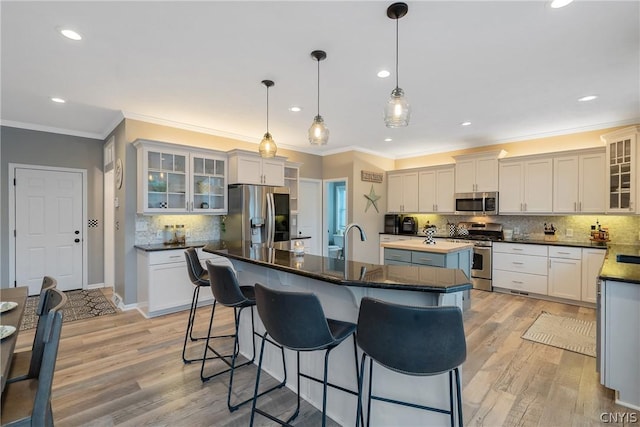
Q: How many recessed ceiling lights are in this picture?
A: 8